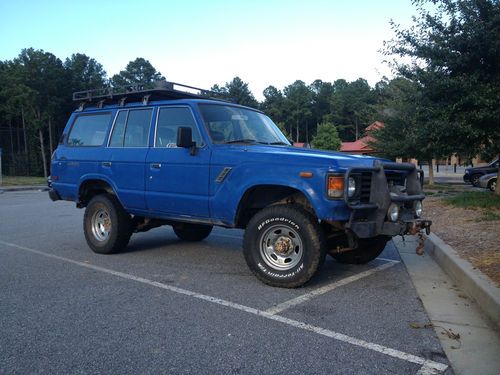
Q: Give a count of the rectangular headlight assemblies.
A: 1